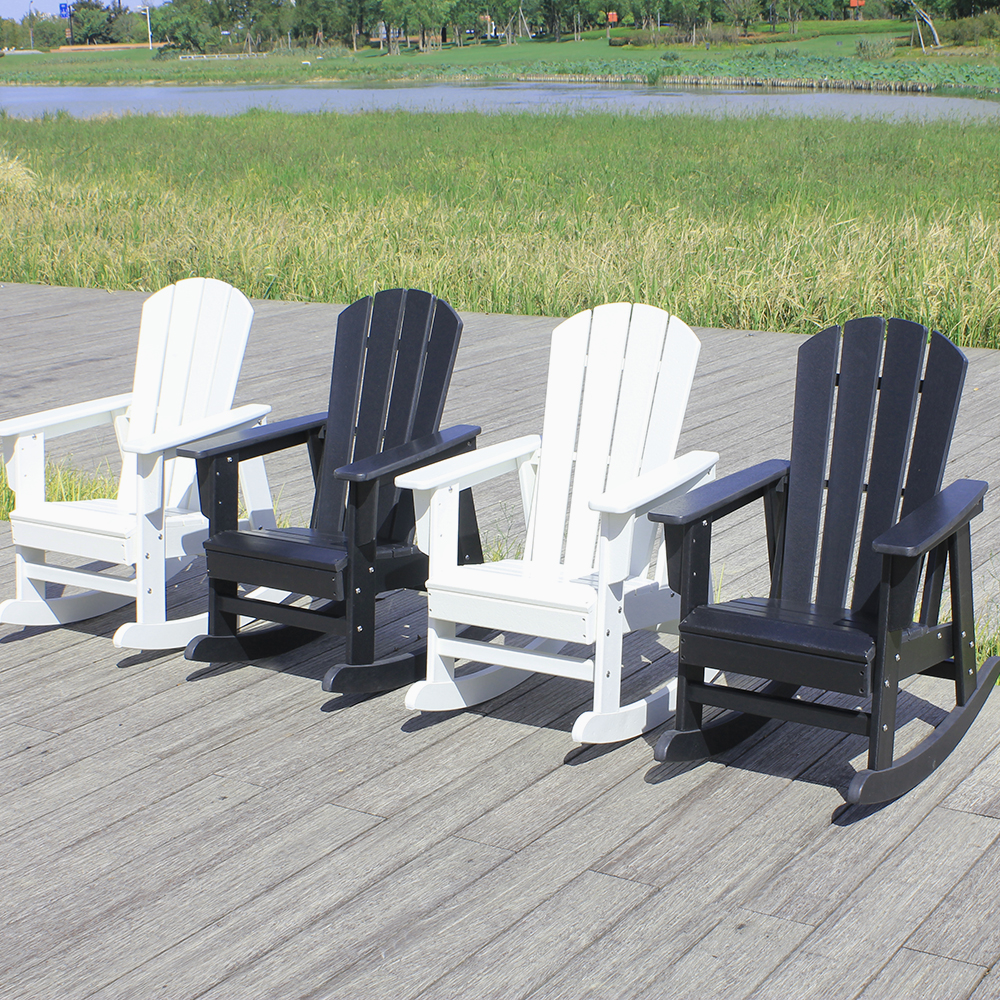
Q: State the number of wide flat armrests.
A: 8